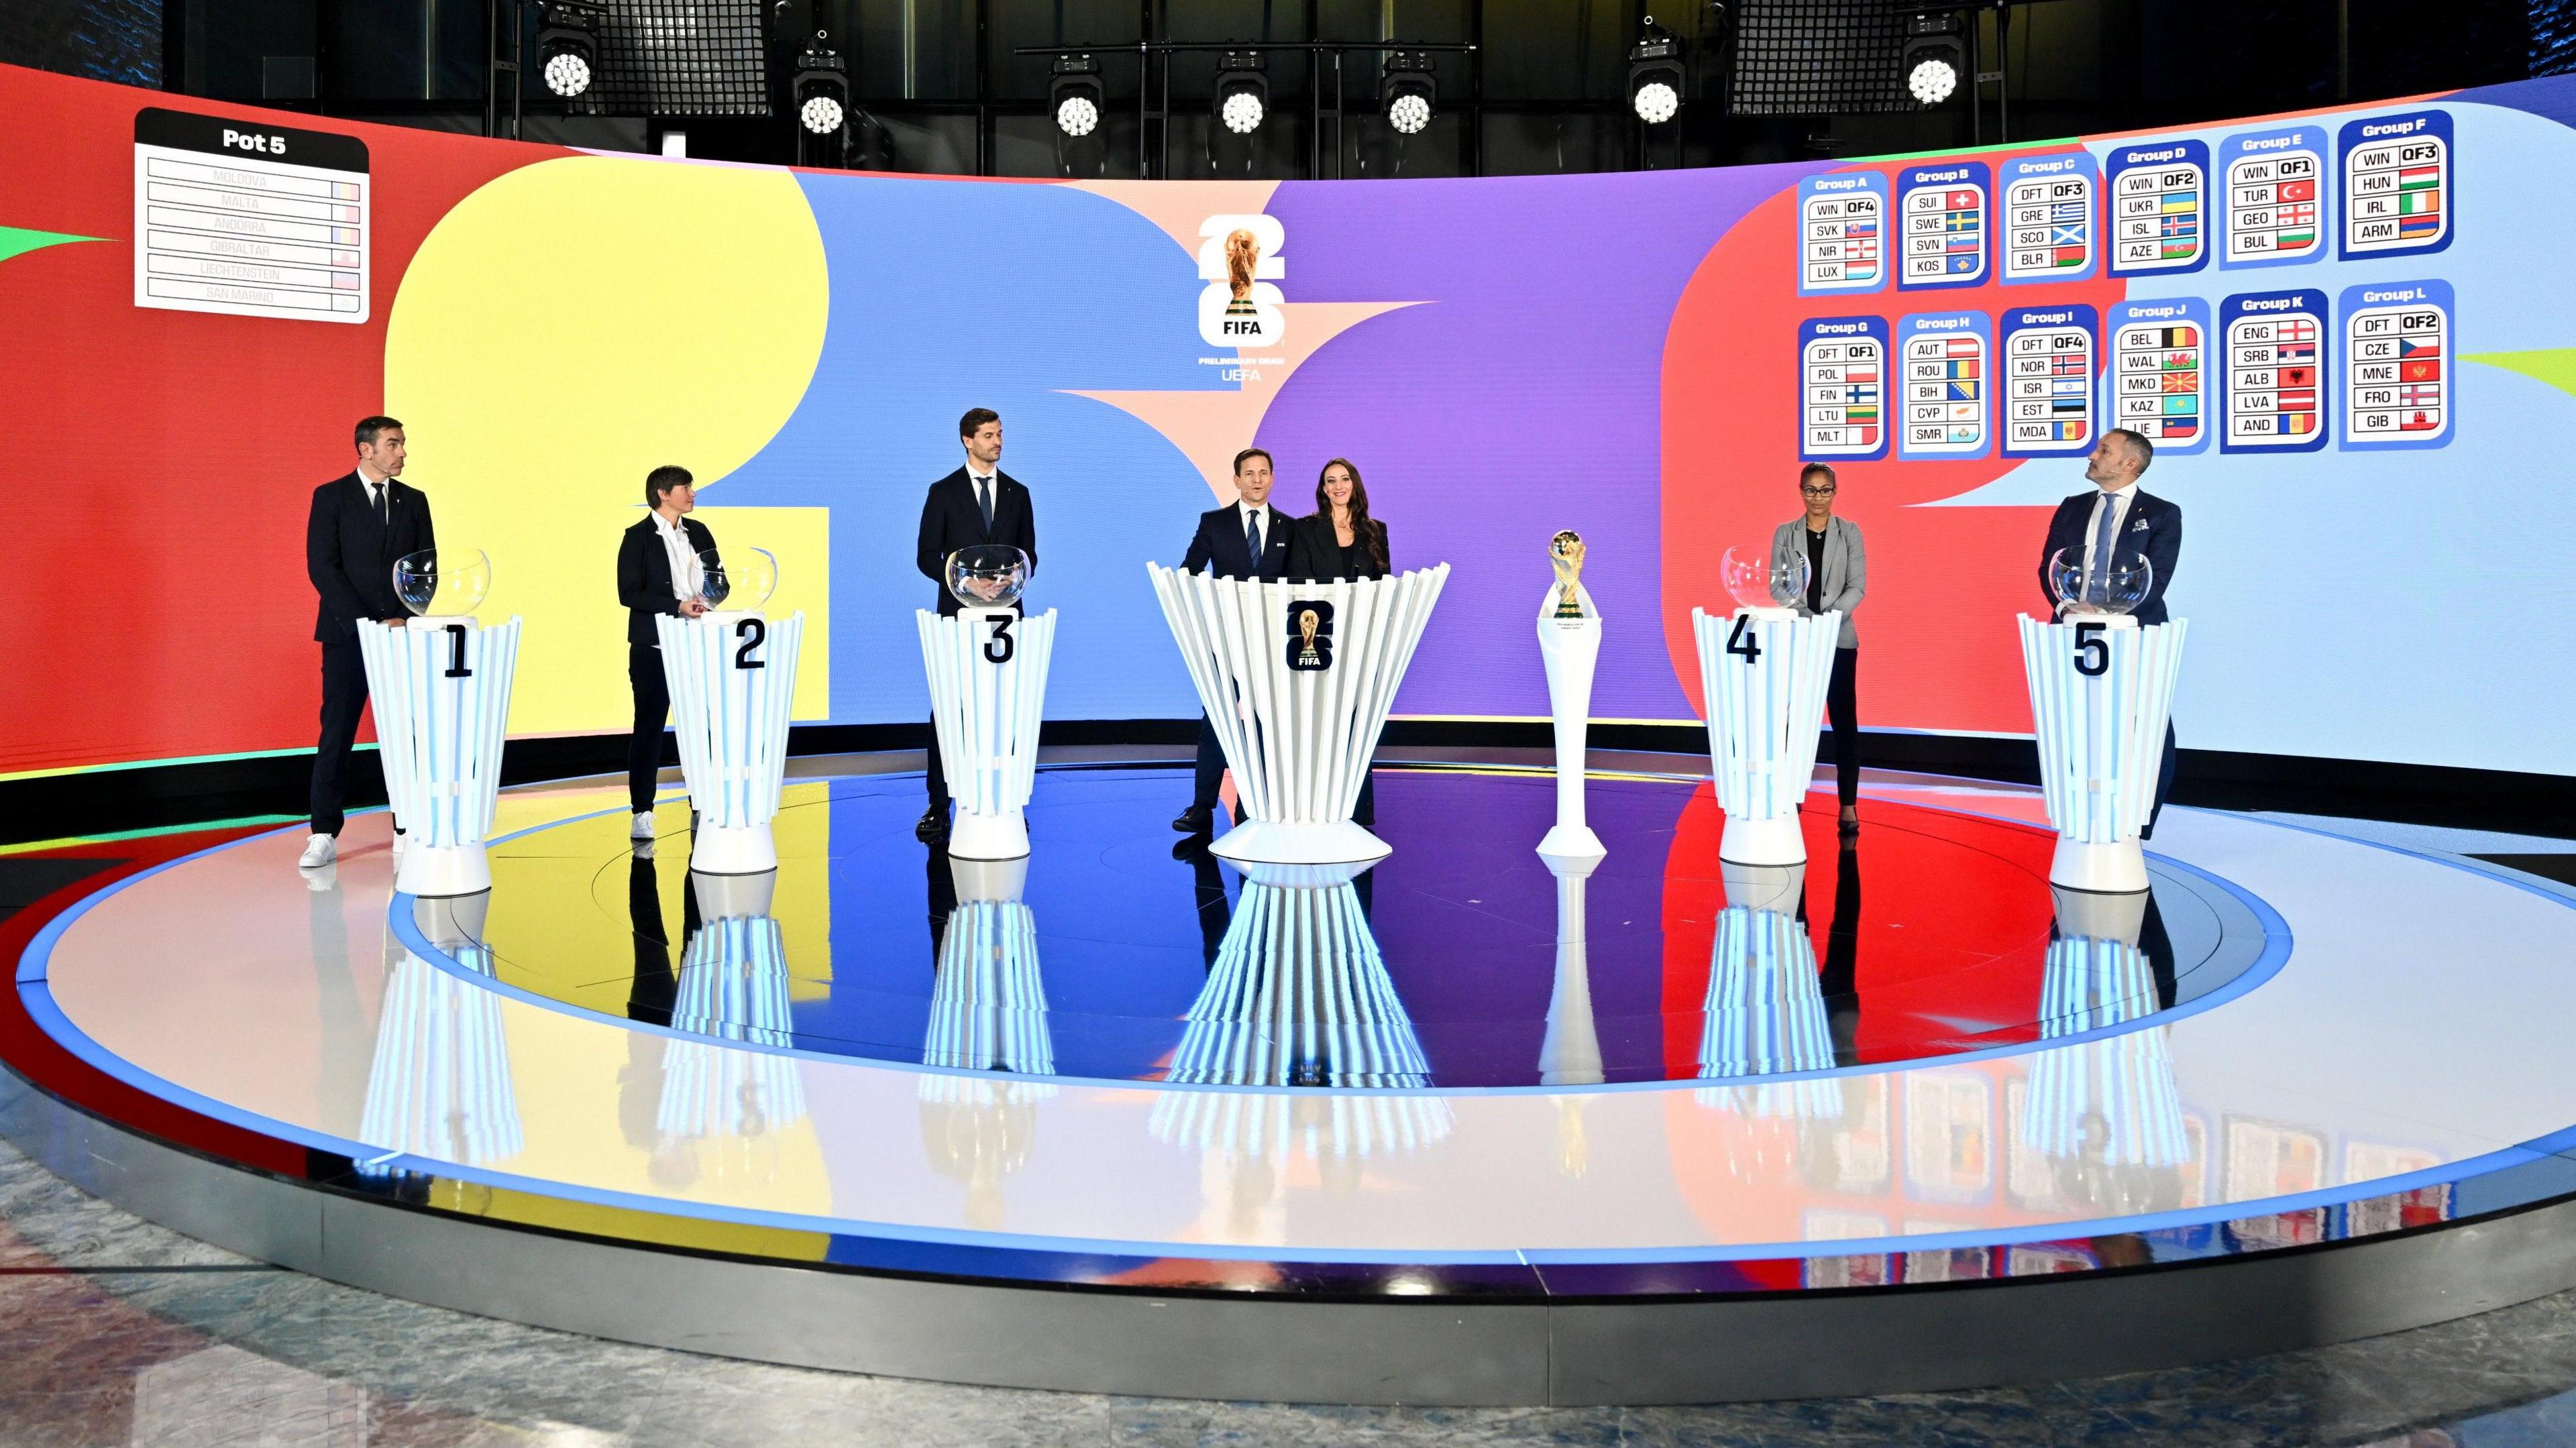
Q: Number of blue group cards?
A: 12